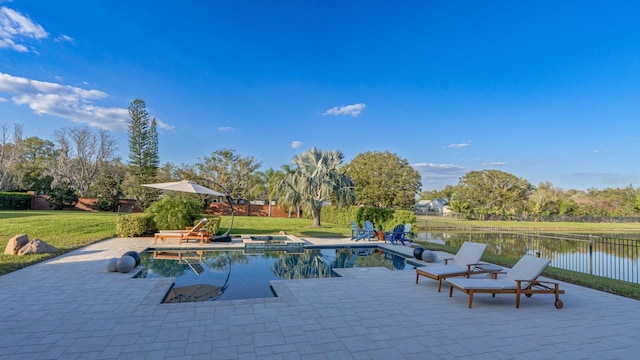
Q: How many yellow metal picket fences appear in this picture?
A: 0